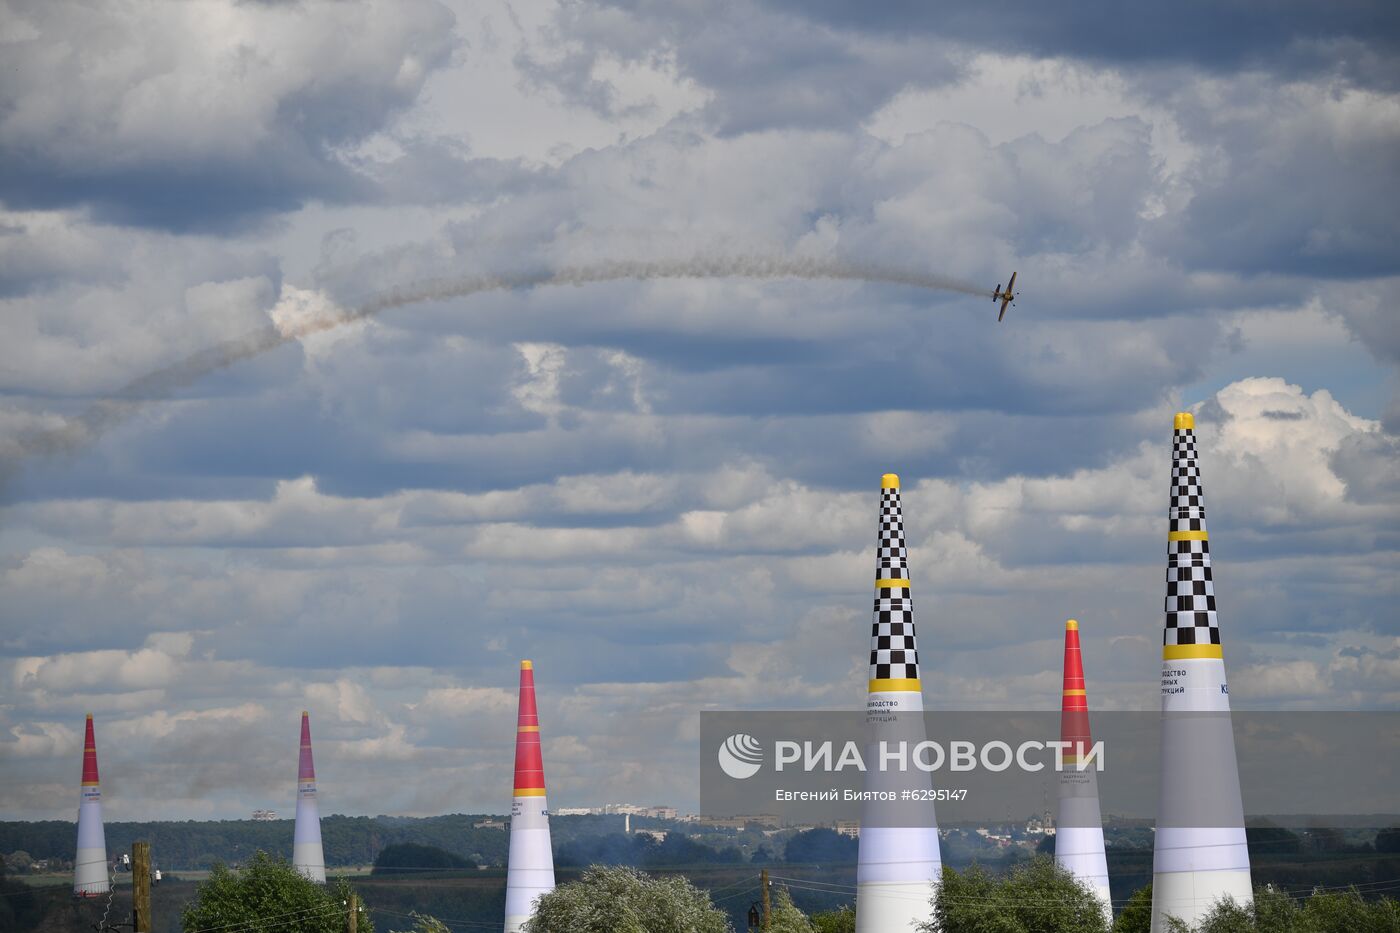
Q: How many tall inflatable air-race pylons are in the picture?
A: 6